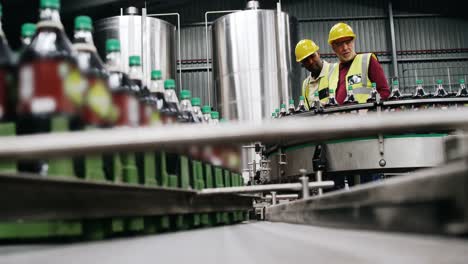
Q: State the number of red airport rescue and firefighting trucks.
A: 0